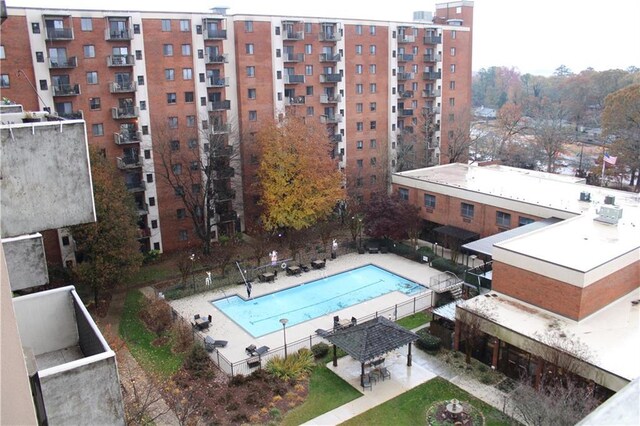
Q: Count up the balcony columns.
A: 7